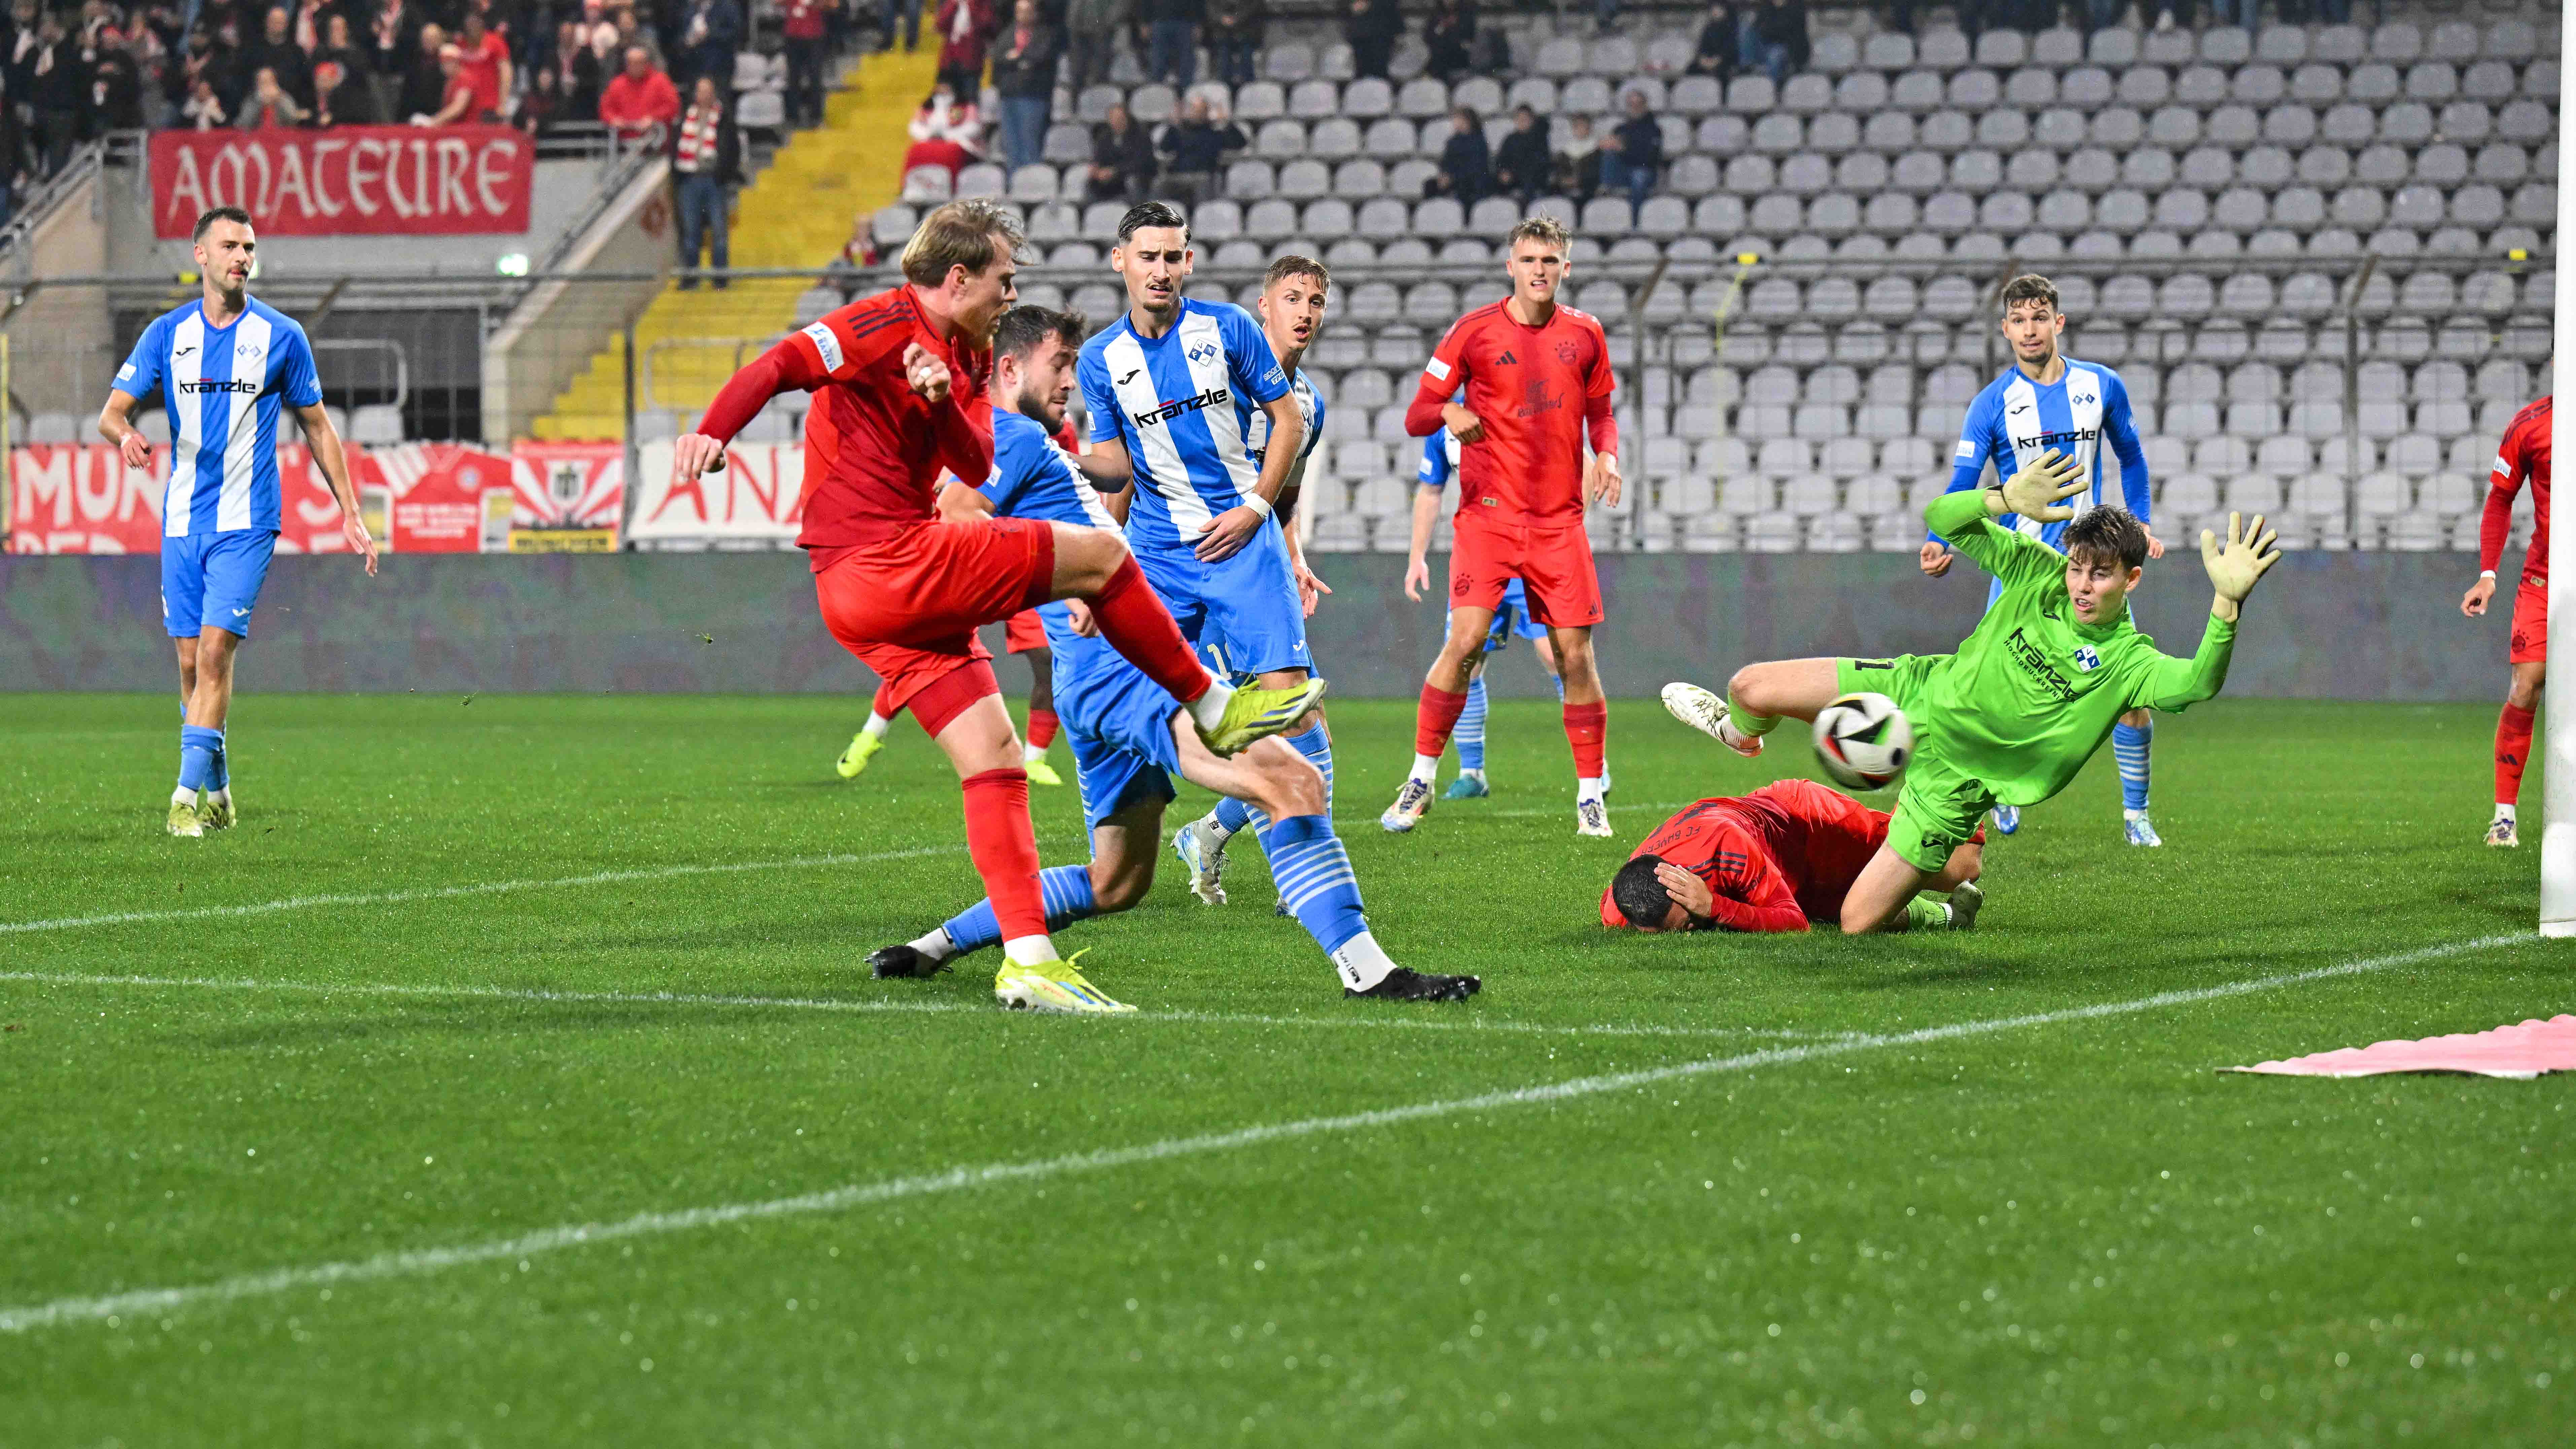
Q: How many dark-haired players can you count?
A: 6